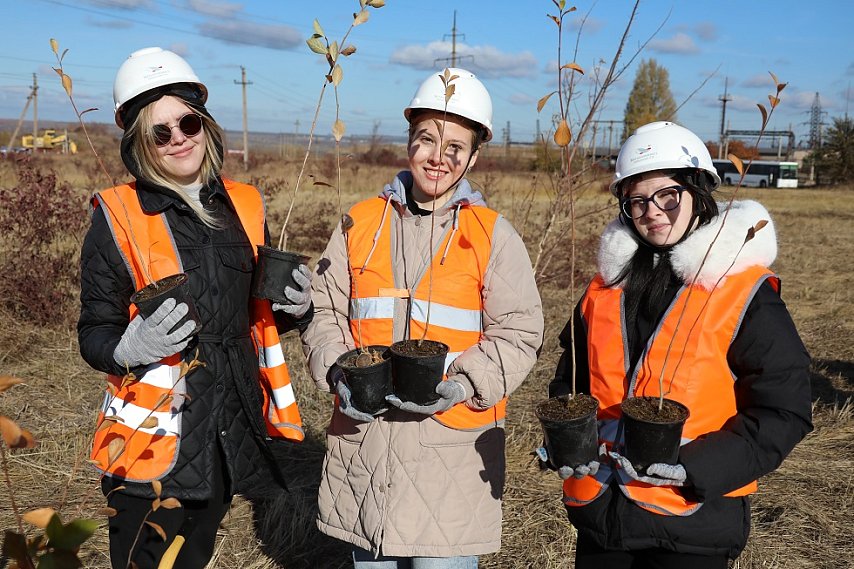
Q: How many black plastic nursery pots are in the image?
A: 6